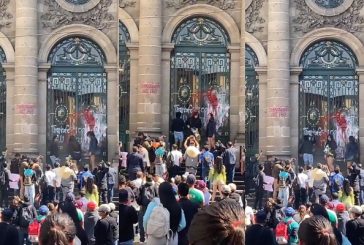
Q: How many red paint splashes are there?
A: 3